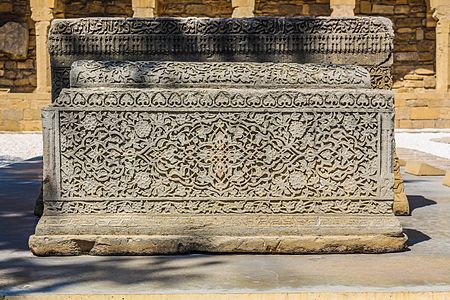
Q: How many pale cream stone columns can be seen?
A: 5